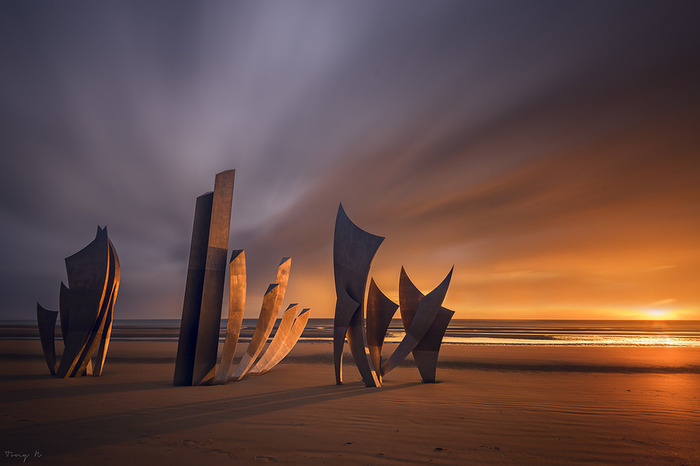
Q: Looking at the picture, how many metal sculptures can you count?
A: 3